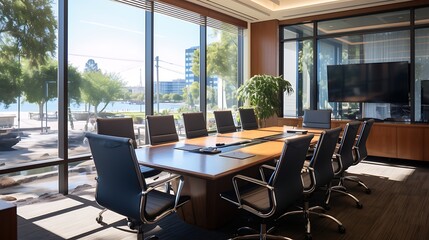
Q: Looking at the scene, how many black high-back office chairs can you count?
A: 11